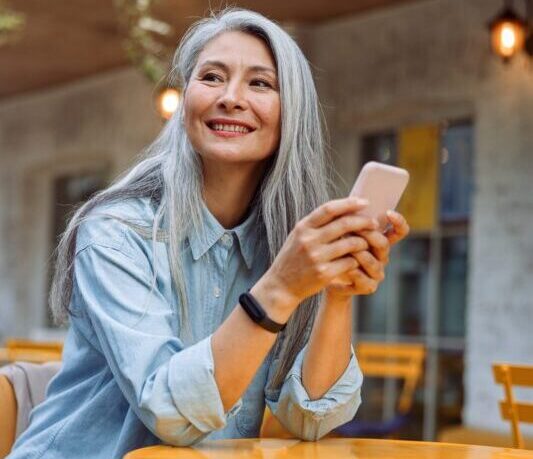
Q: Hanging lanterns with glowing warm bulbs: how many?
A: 2